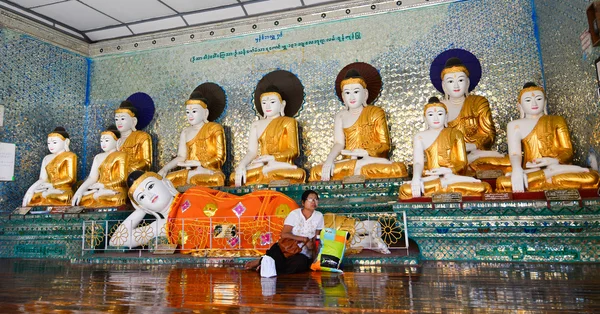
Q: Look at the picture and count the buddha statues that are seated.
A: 9